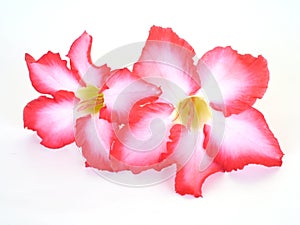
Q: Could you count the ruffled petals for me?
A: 10